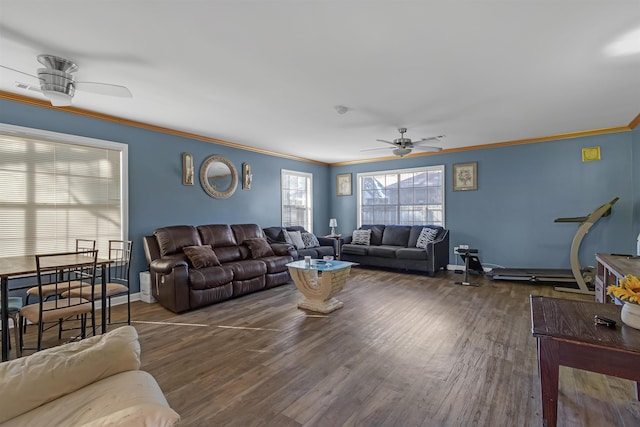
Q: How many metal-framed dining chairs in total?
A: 3